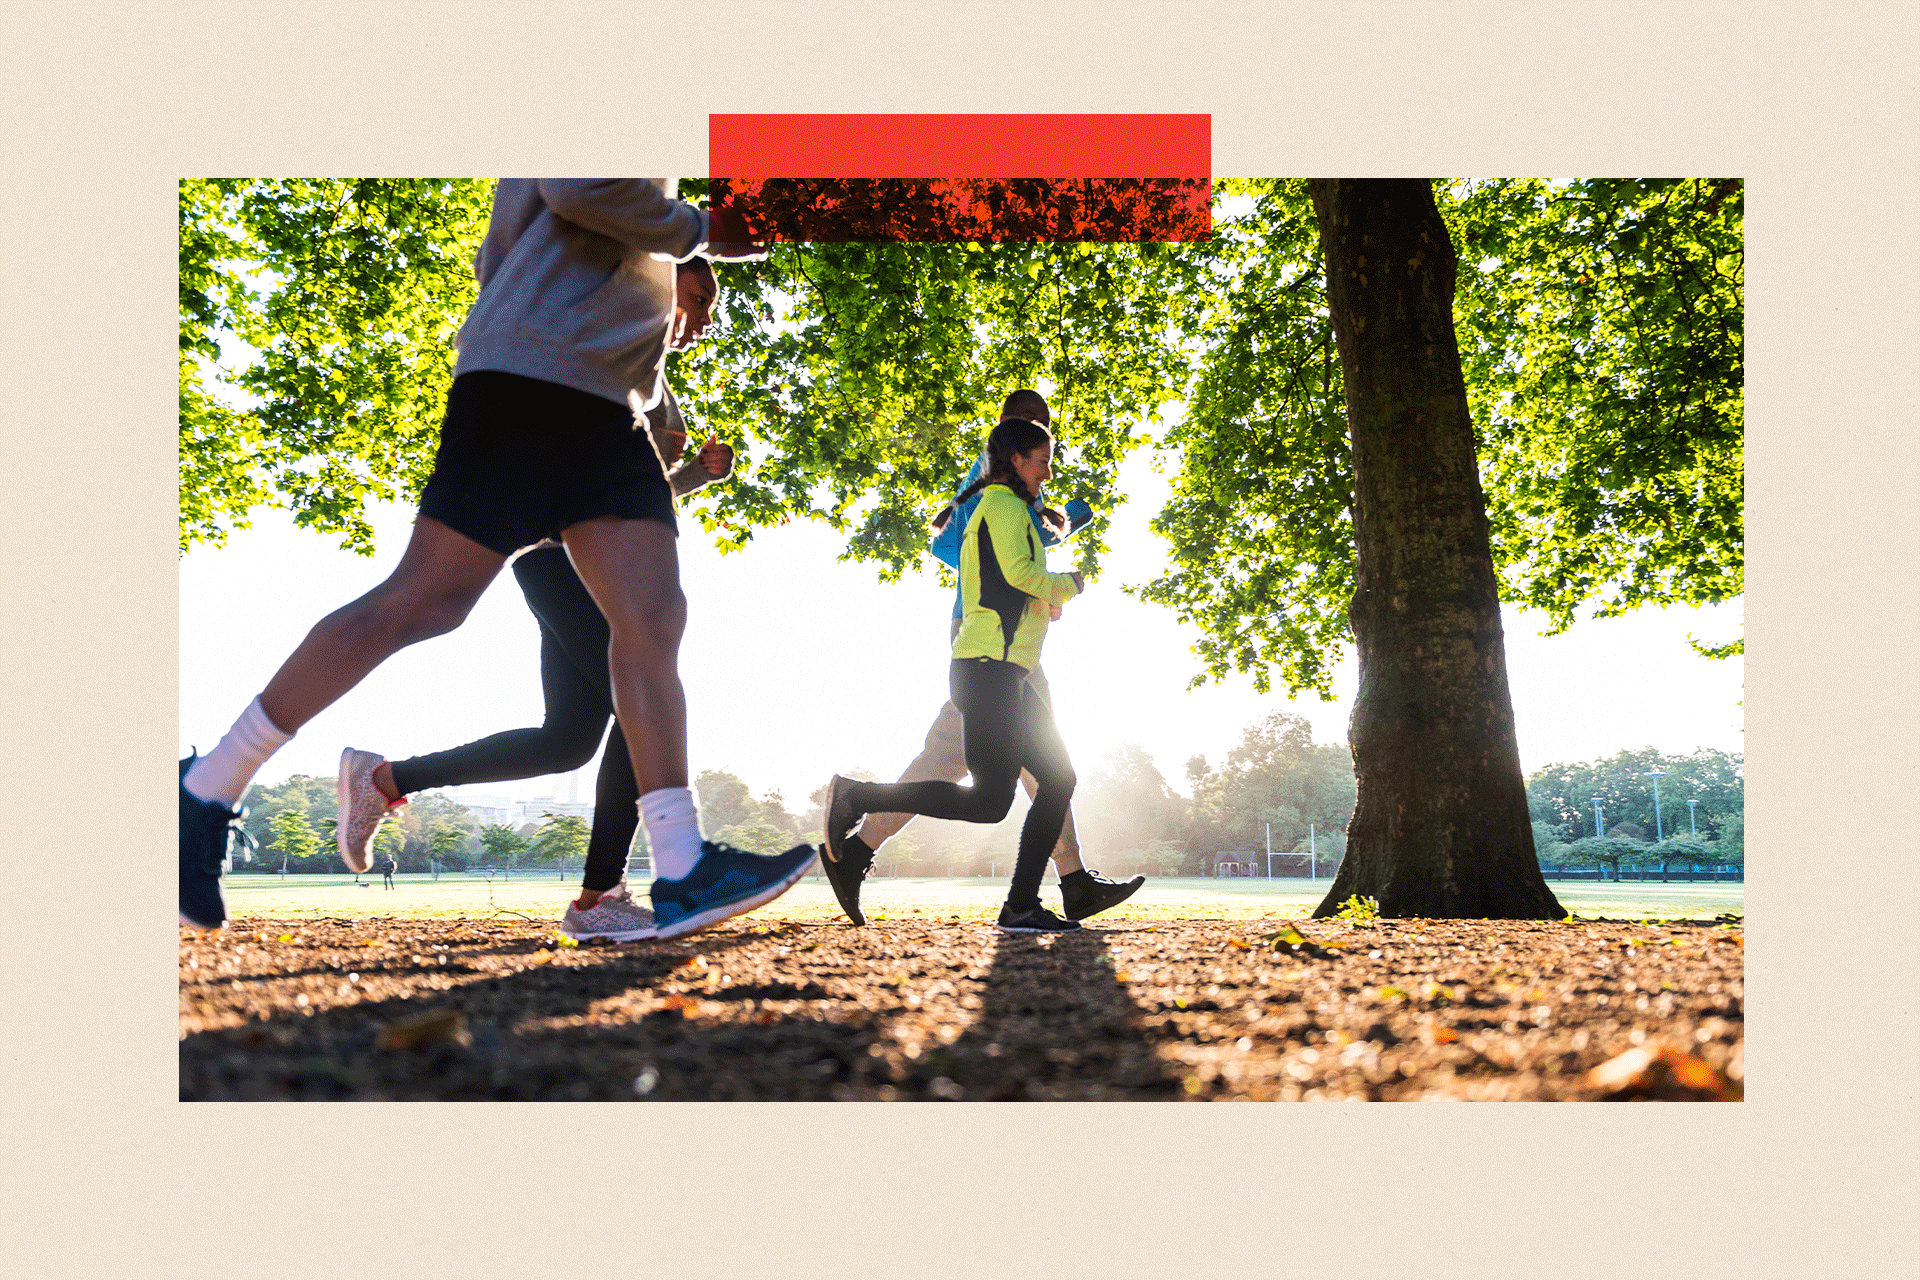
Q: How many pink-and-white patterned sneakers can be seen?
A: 2